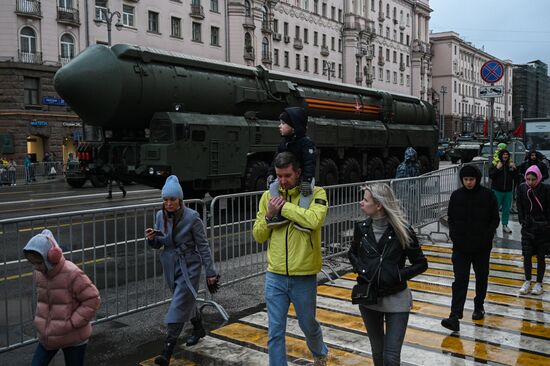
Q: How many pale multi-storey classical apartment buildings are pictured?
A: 2